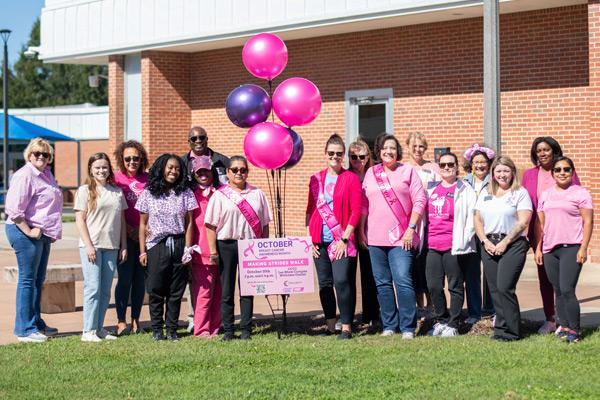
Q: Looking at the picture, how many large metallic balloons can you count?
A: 5